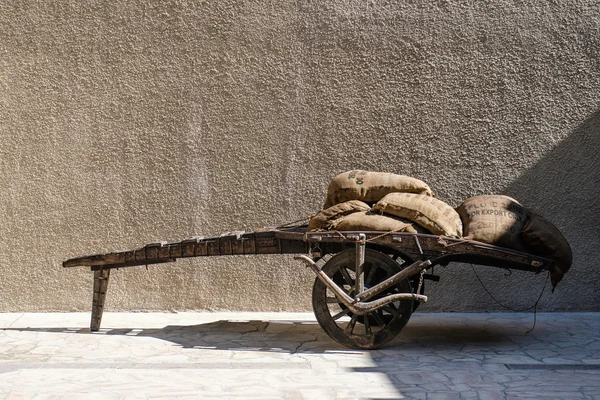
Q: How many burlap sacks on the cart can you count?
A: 6